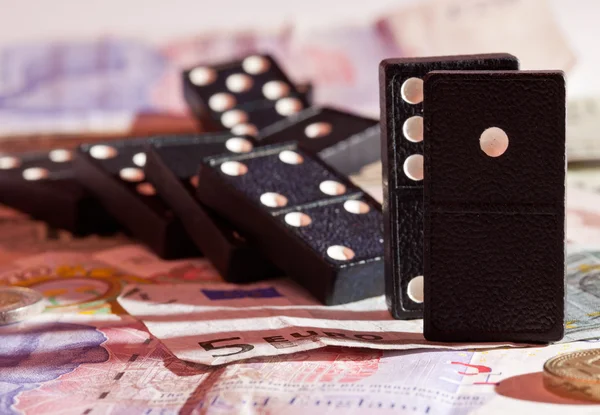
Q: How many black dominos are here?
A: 8